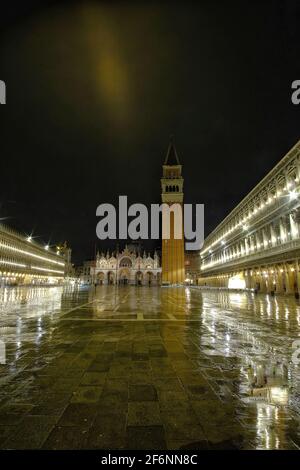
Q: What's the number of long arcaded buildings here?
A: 2